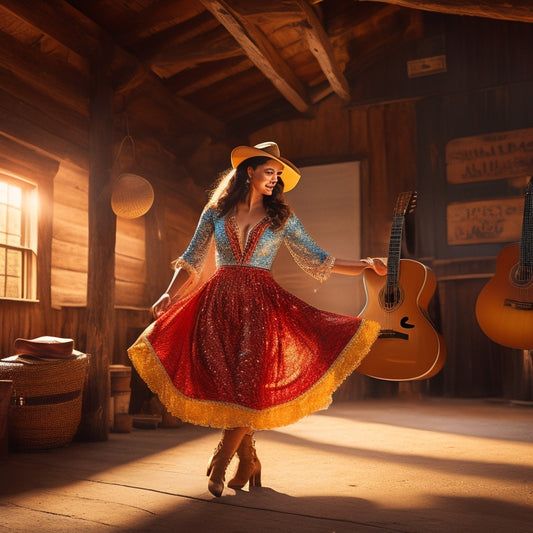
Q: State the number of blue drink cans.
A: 0